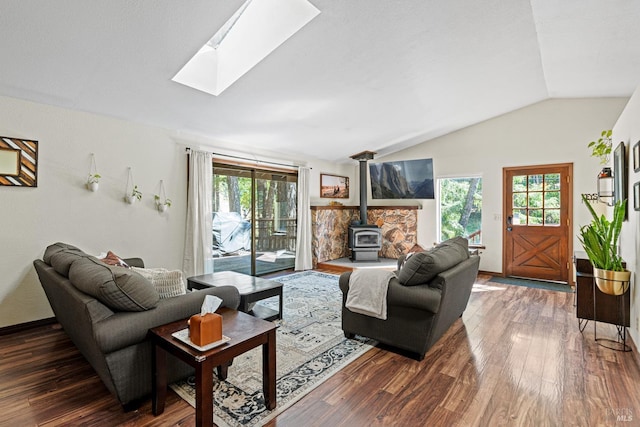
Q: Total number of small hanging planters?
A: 3